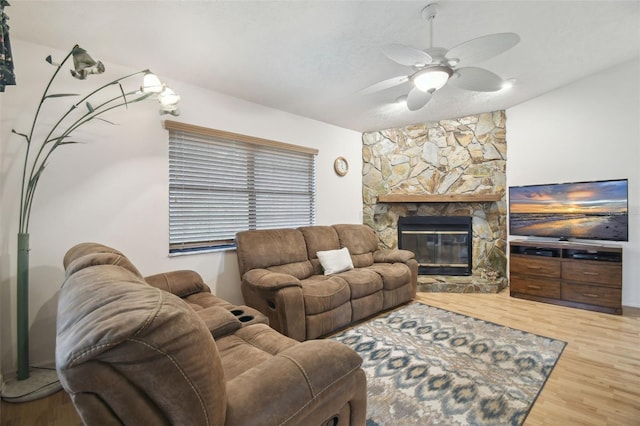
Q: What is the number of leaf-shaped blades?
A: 5